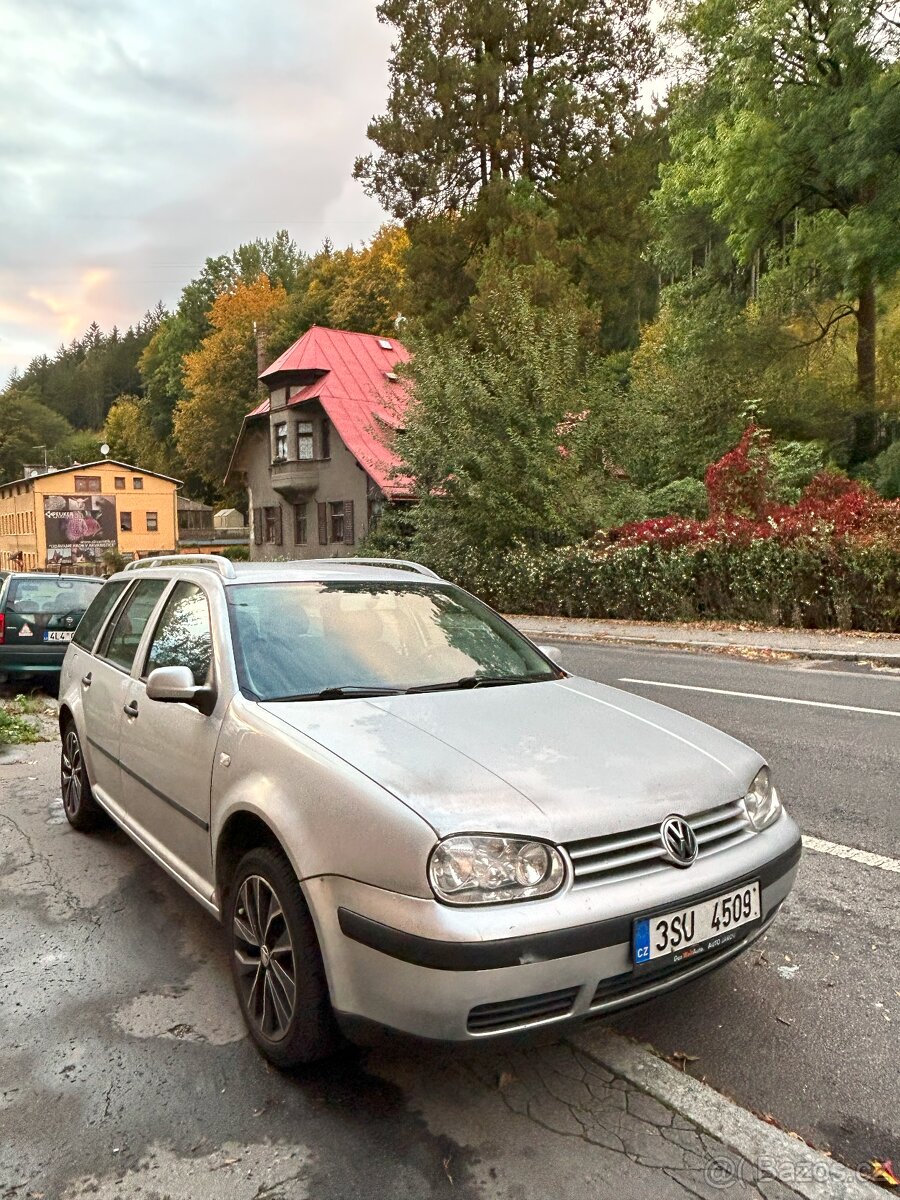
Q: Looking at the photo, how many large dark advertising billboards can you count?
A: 1